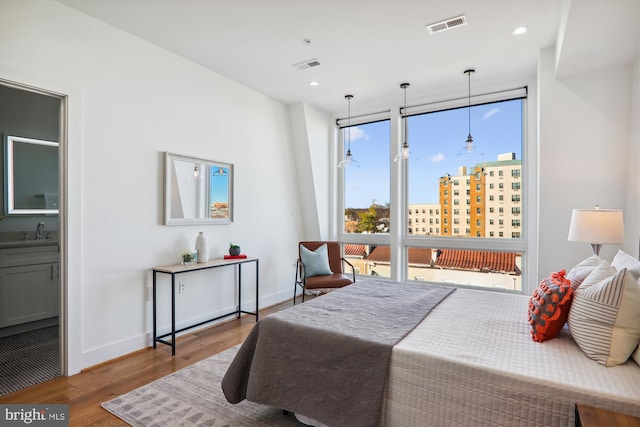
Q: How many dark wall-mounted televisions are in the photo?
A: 0